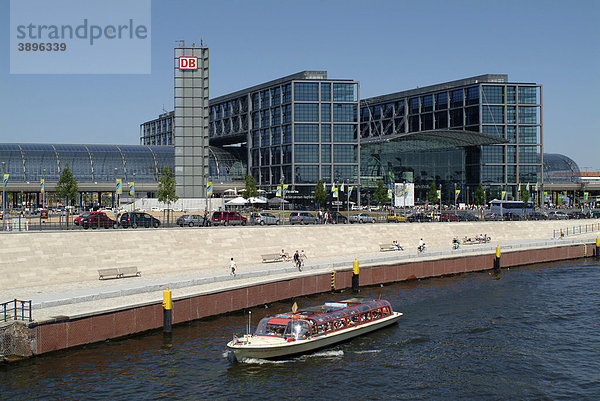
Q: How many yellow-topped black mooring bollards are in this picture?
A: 4